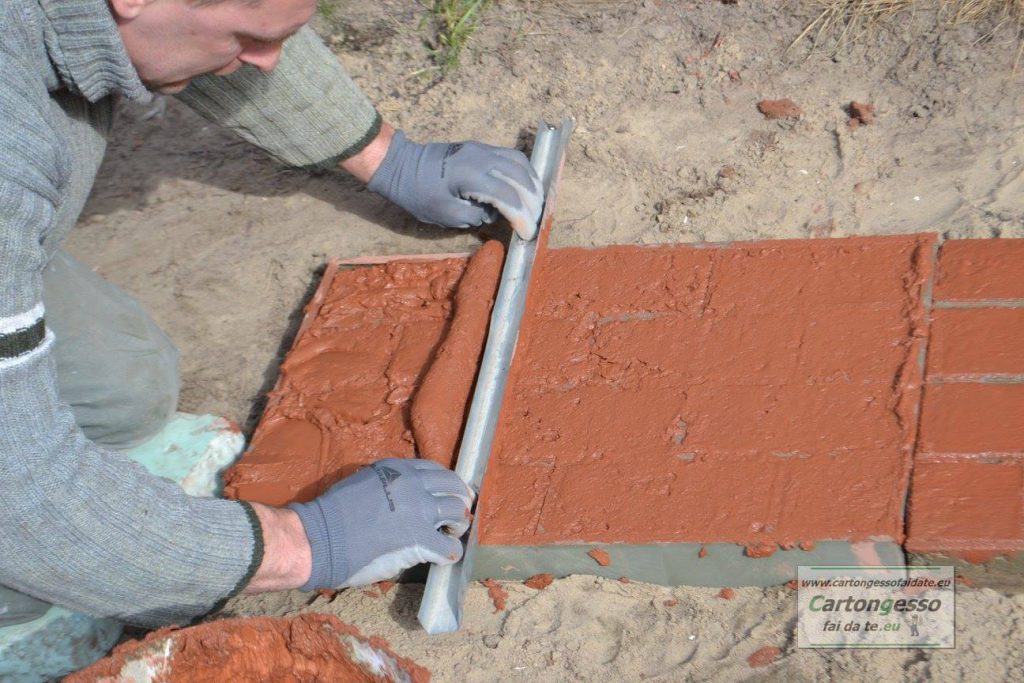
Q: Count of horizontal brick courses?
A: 4